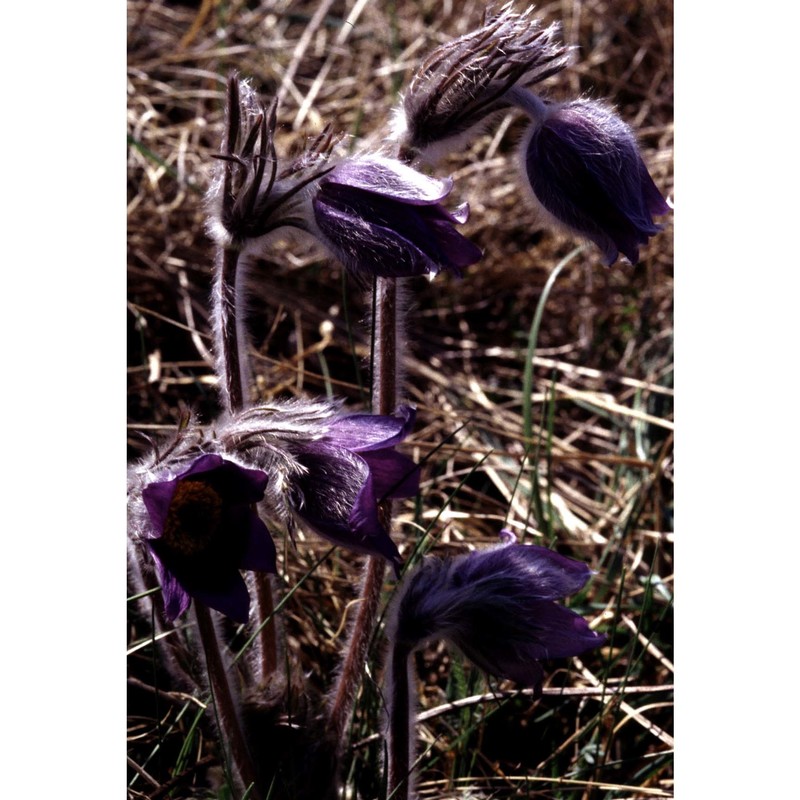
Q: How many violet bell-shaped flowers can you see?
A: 5